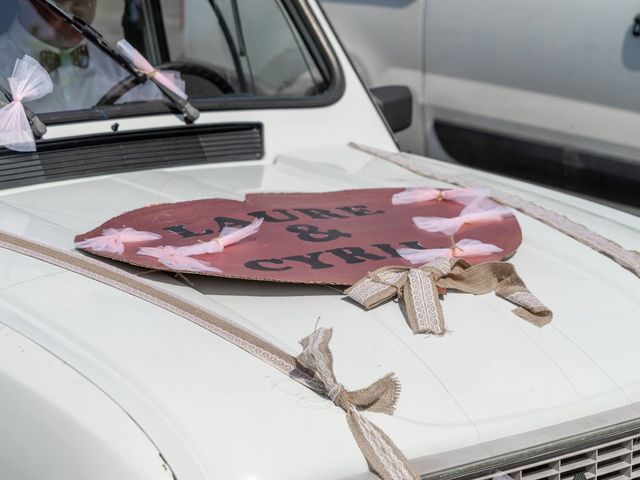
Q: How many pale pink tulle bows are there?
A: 8